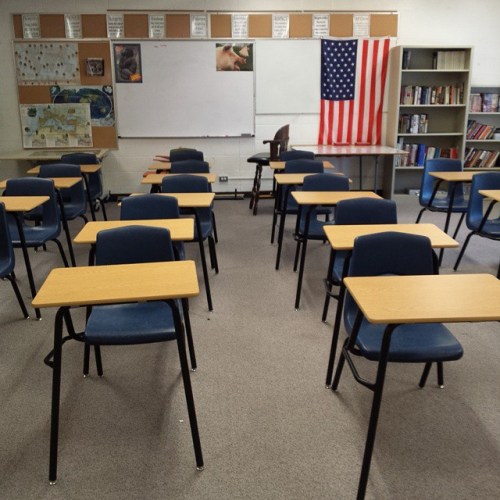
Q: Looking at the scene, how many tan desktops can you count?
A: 15